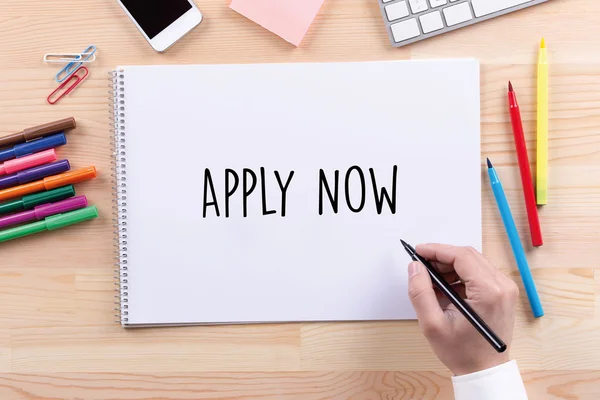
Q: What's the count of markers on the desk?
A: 11